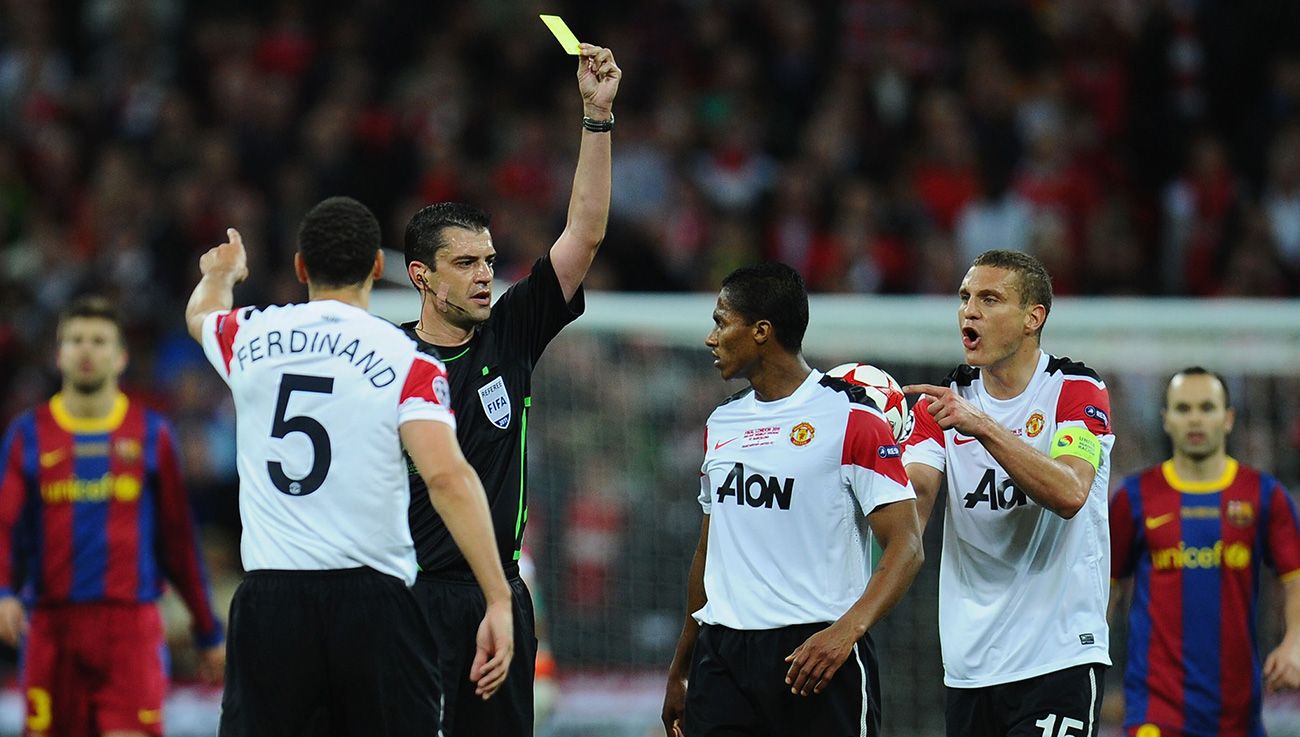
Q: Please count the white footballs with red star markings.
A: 1